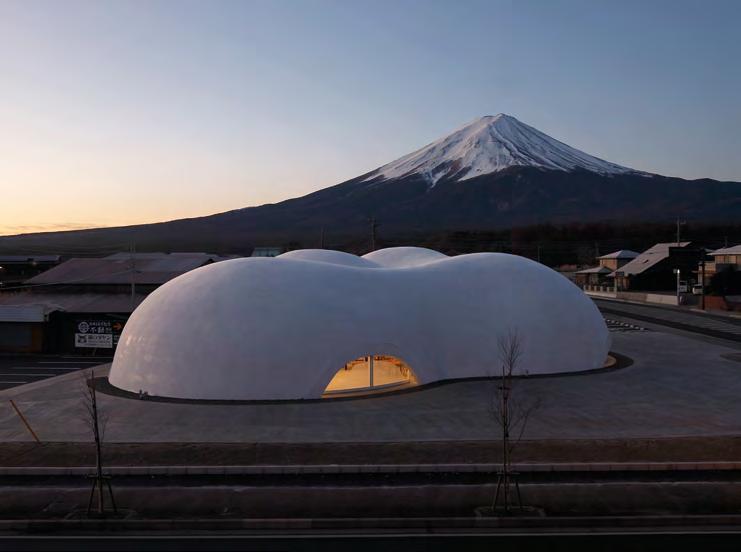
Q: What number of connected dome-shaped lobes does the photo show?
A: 4